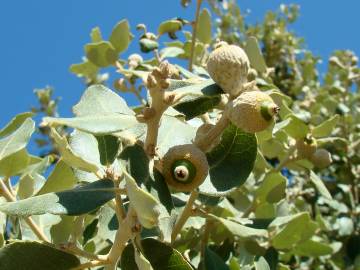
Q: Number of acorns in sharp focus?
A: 3